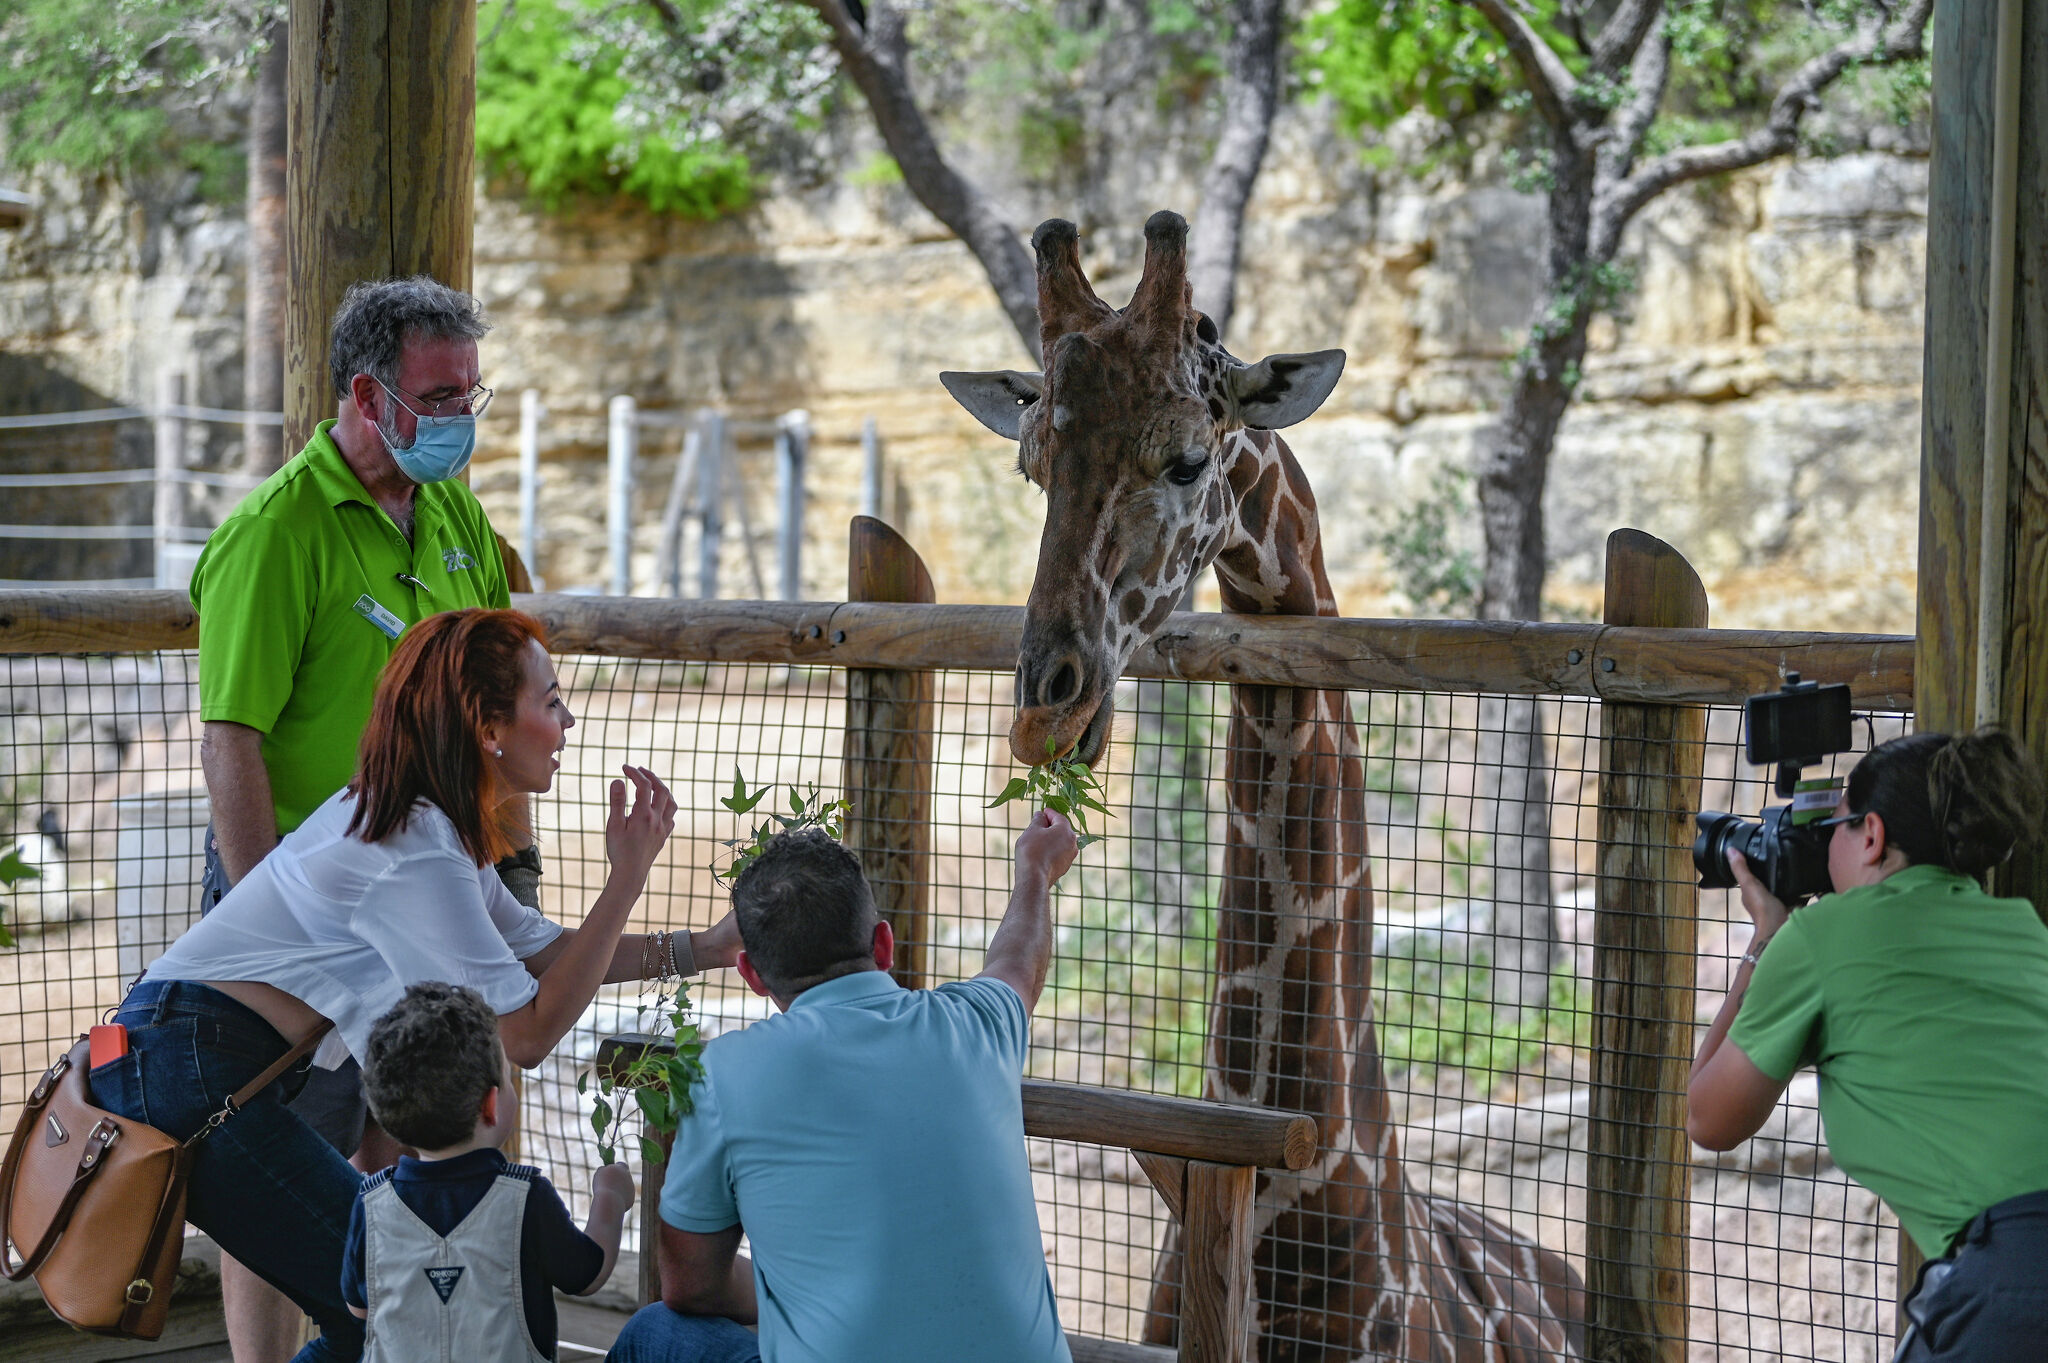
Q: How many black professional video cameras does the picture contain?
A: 1